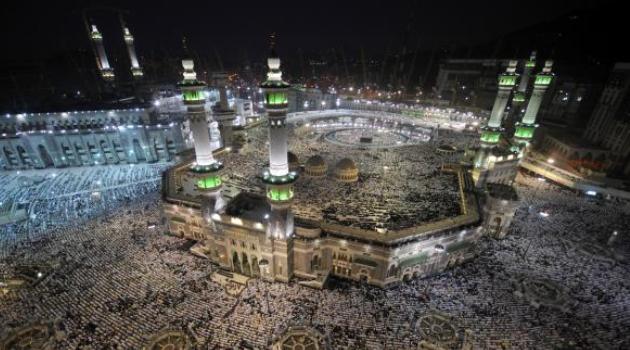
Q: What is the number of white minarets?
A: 7